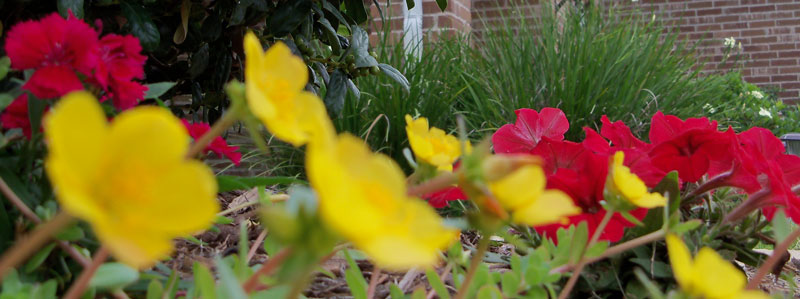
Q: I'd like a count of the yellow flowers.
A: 7